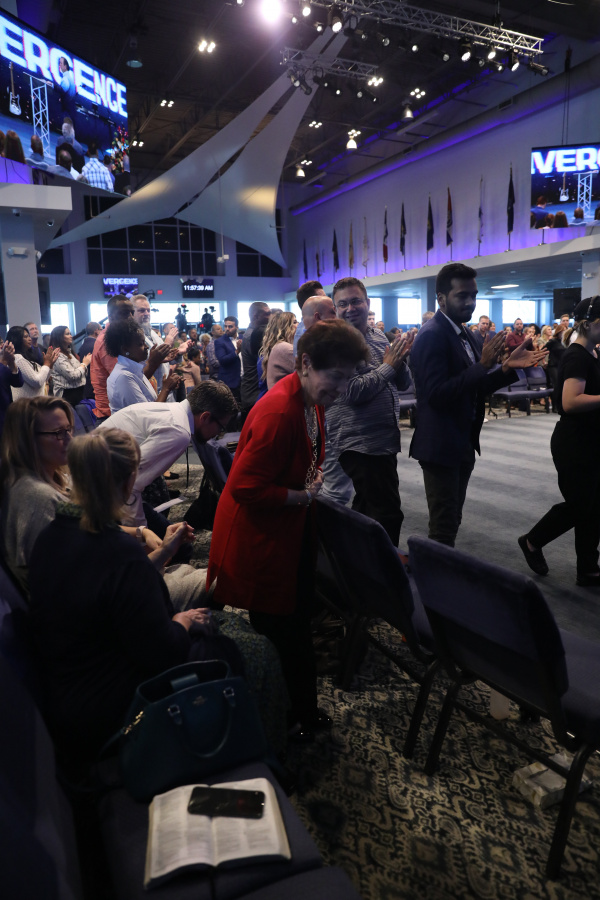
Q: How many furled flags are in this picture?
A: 11